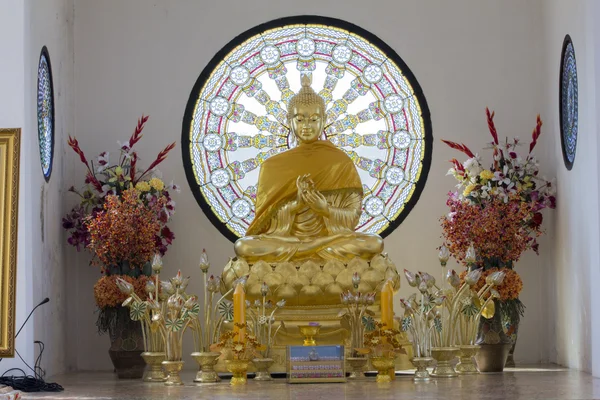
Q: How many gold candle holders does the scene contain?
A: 2